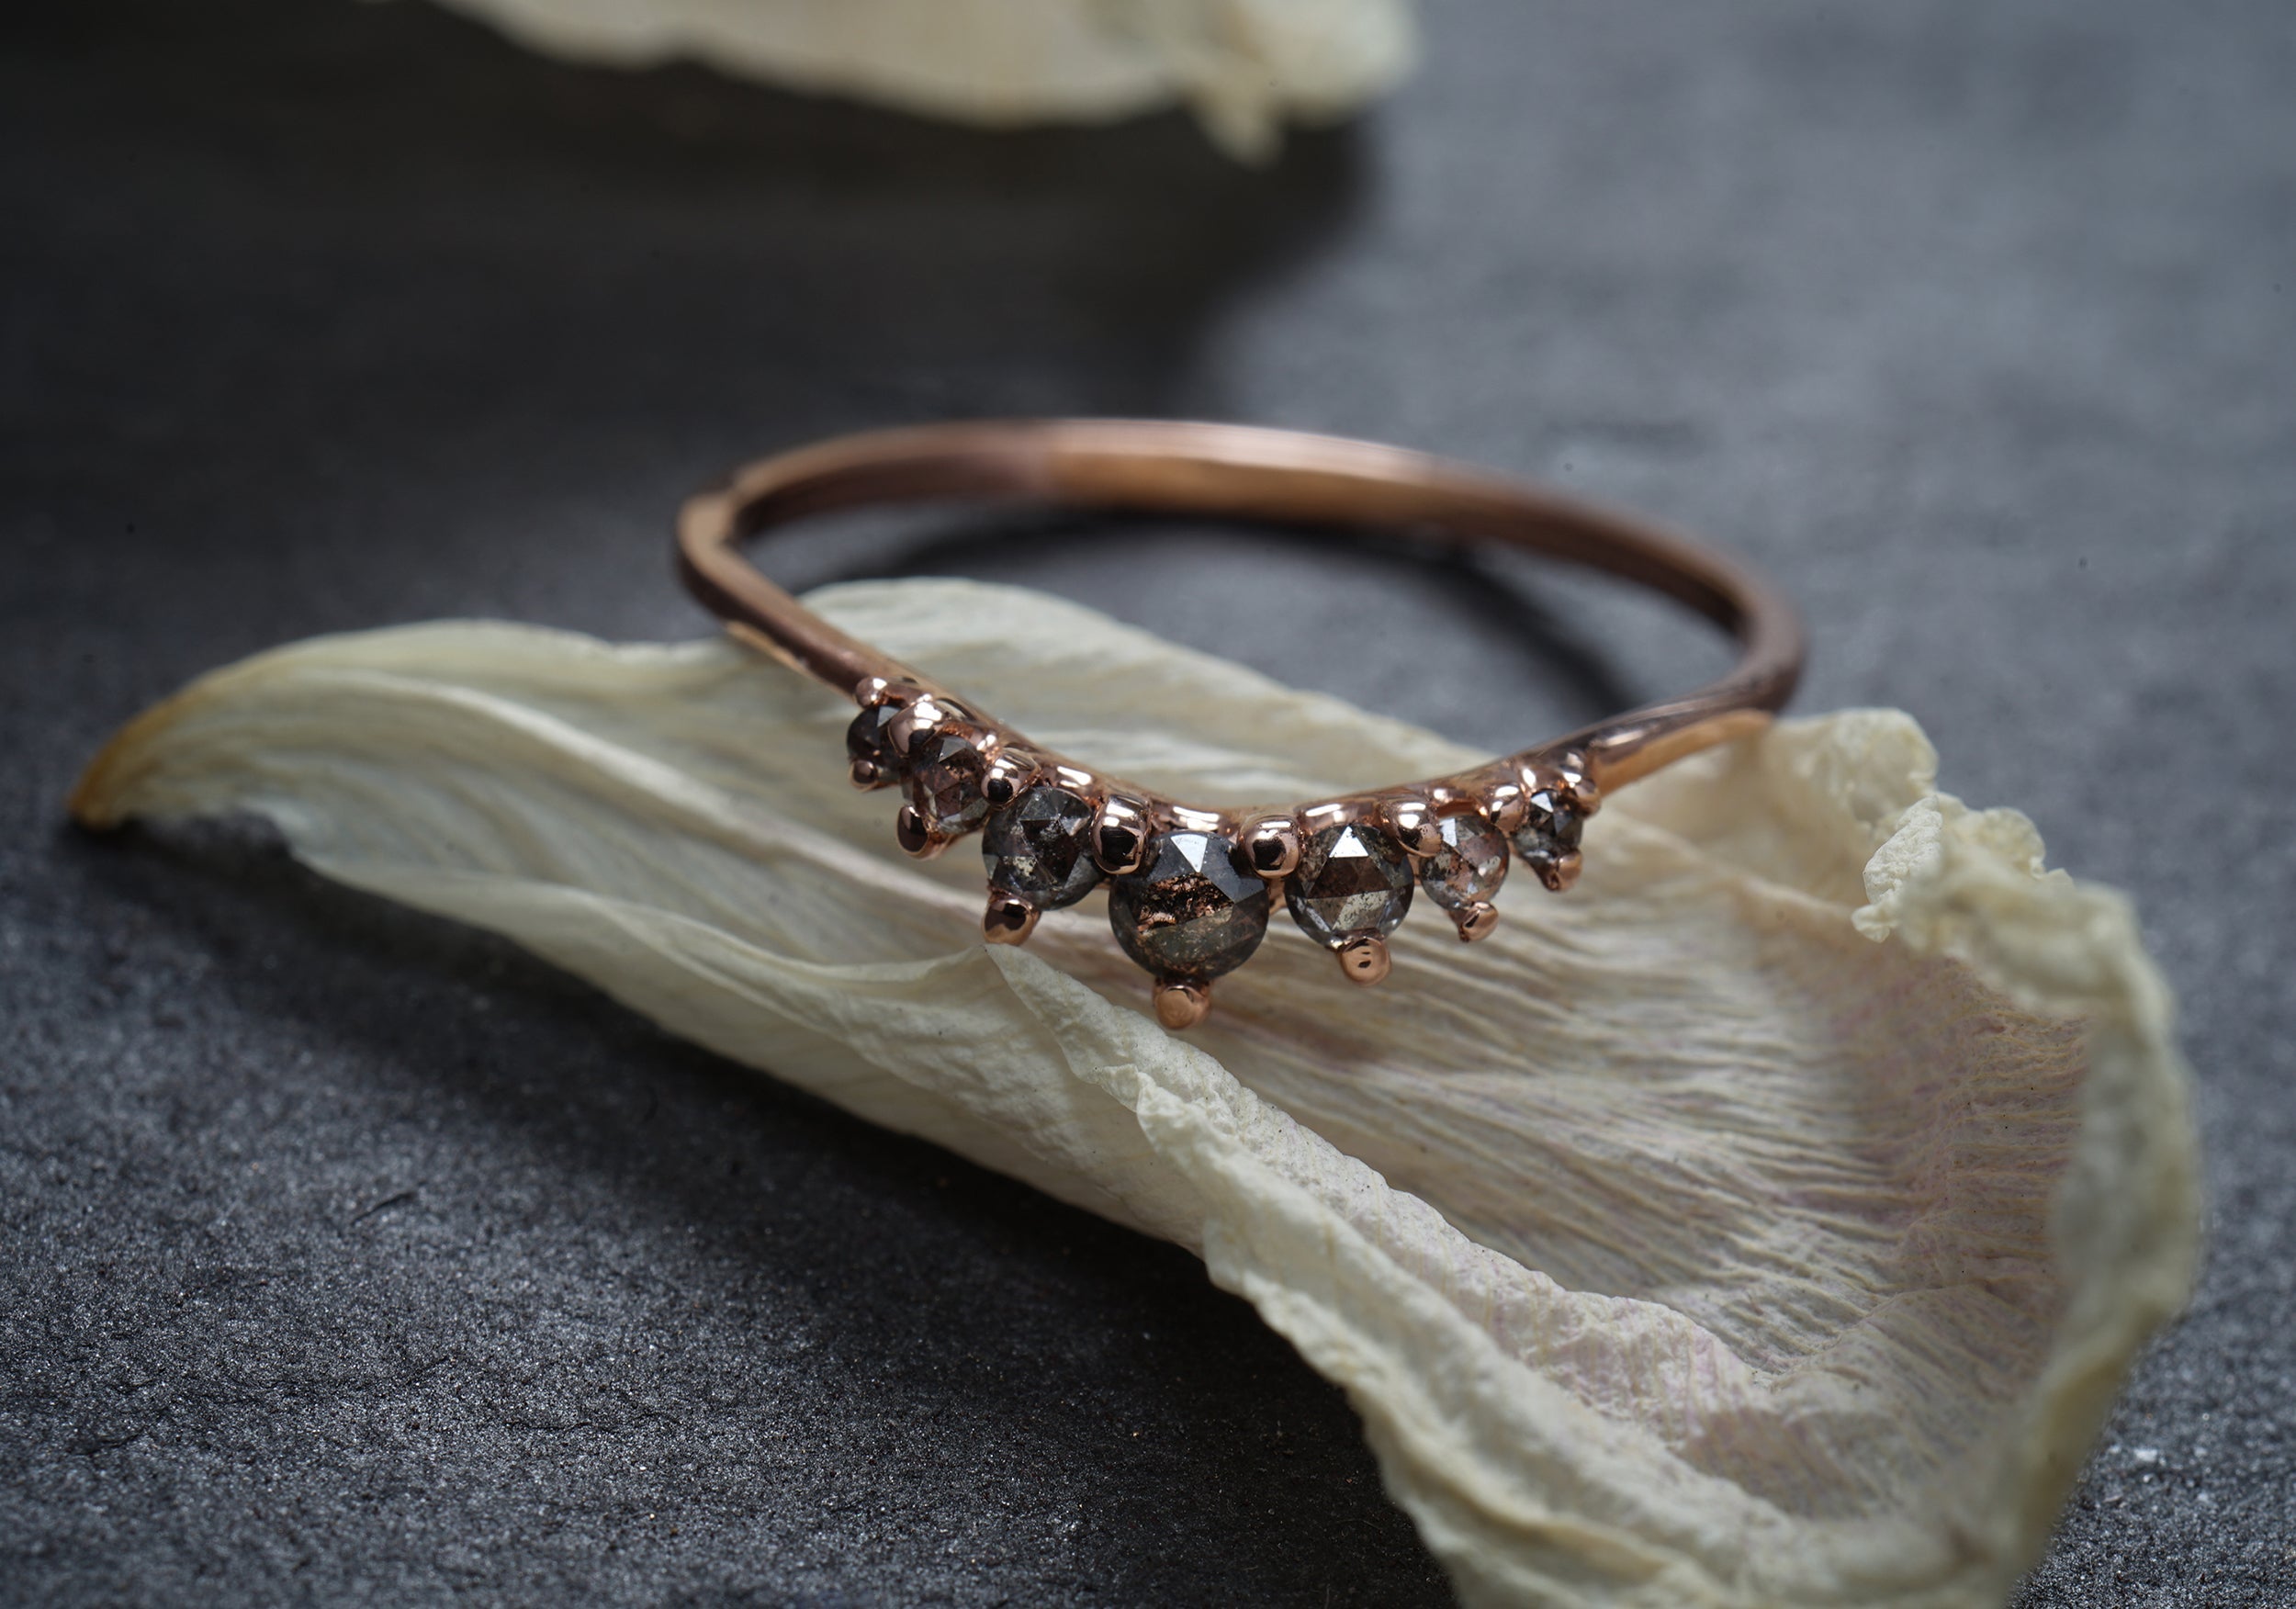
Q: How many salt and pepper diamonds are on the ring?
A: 7